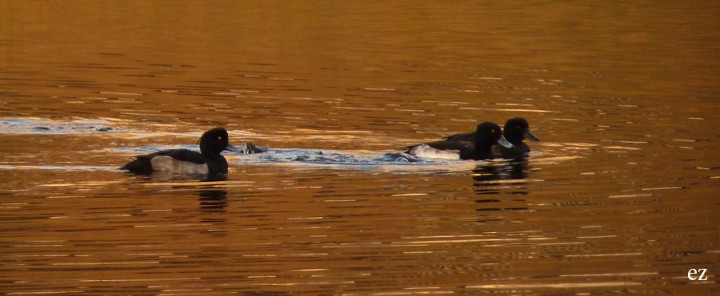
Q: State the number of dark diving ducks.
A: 3